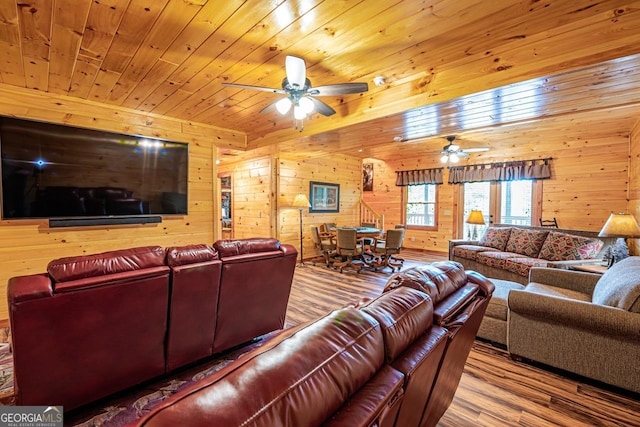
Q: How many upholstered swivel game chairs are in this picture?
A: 6